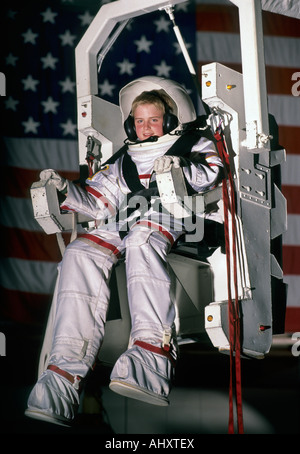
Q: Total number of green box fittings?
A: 0